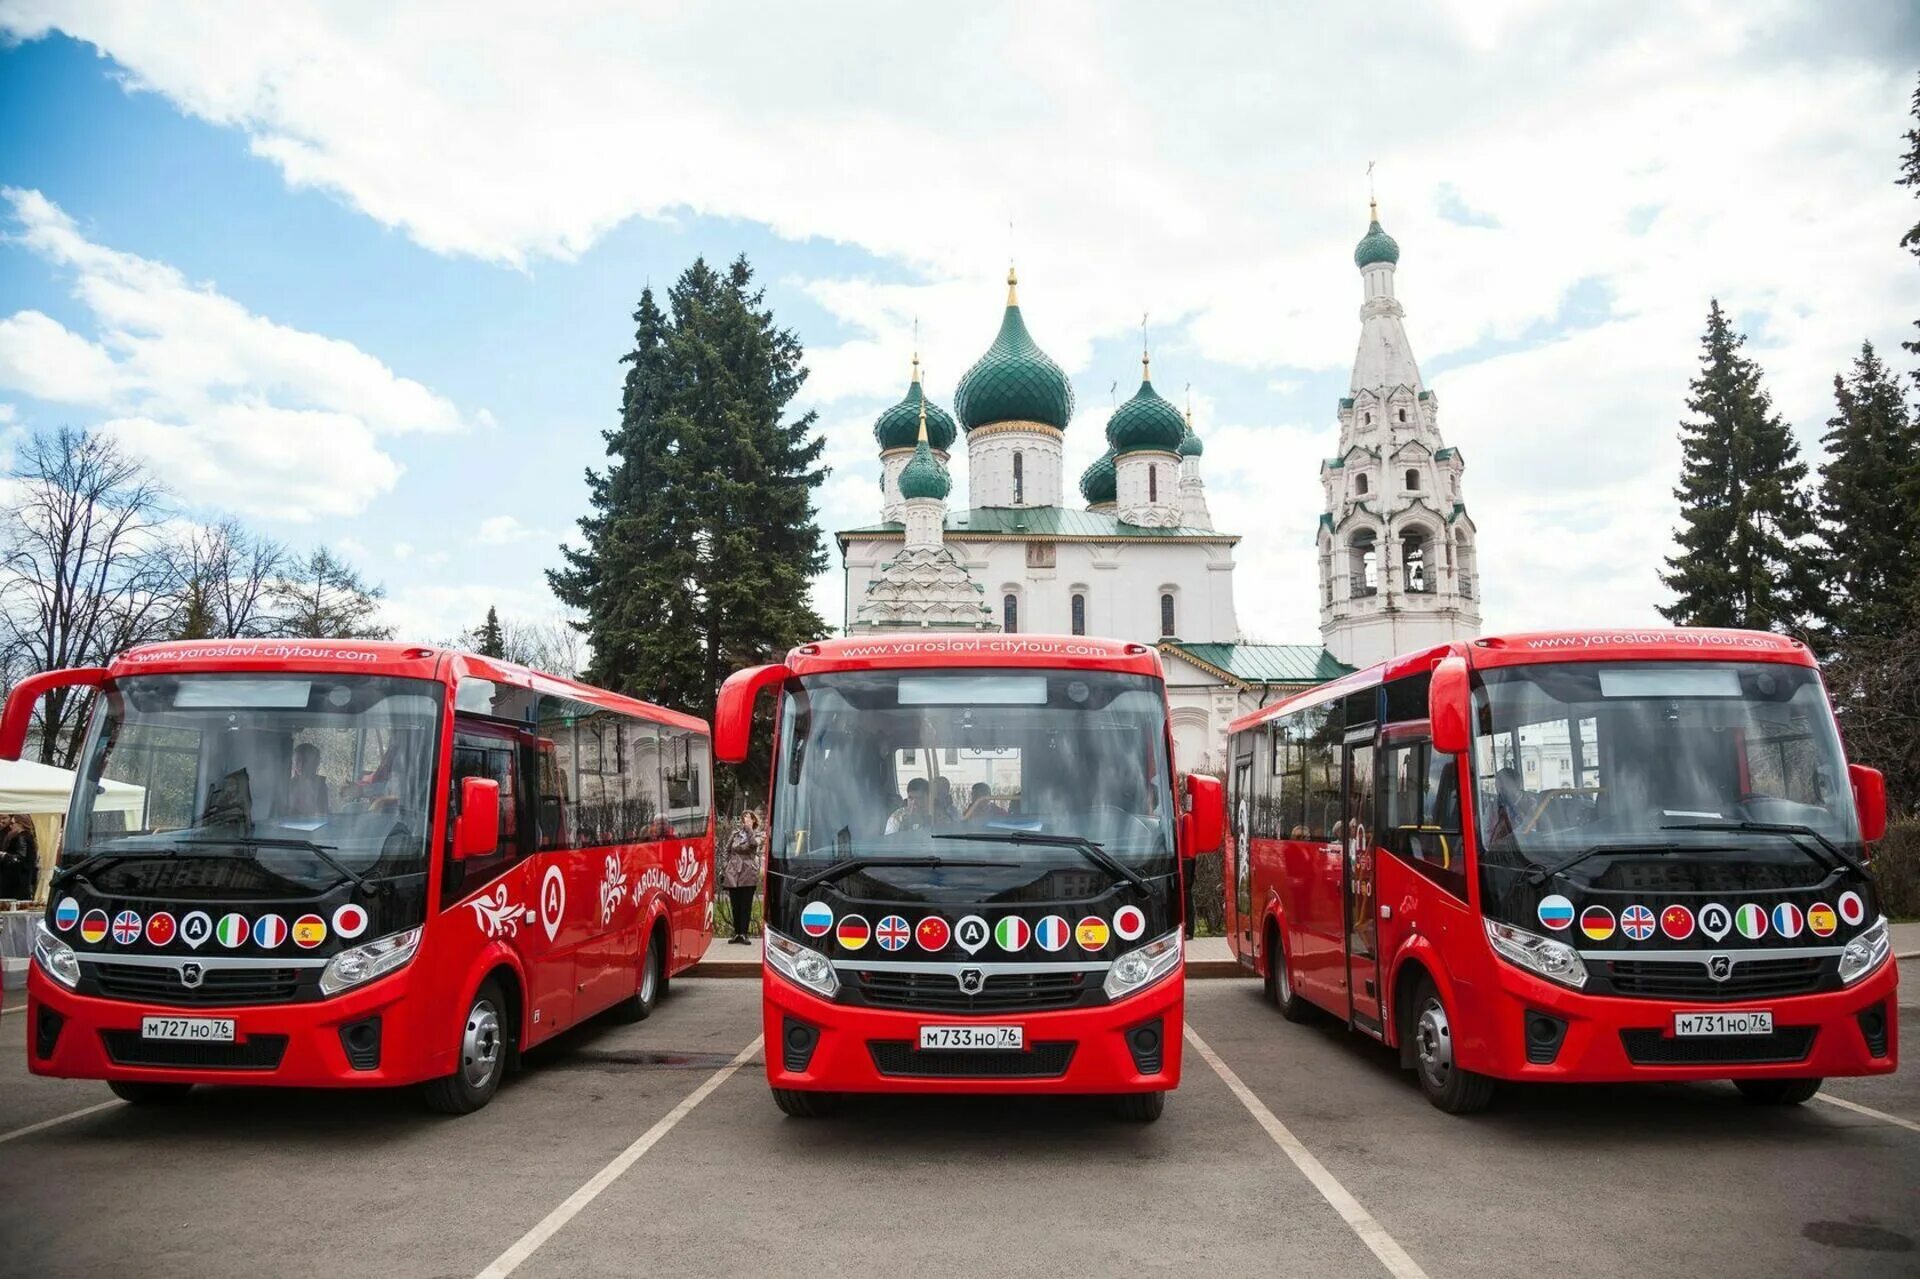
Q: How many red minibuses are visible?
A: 3